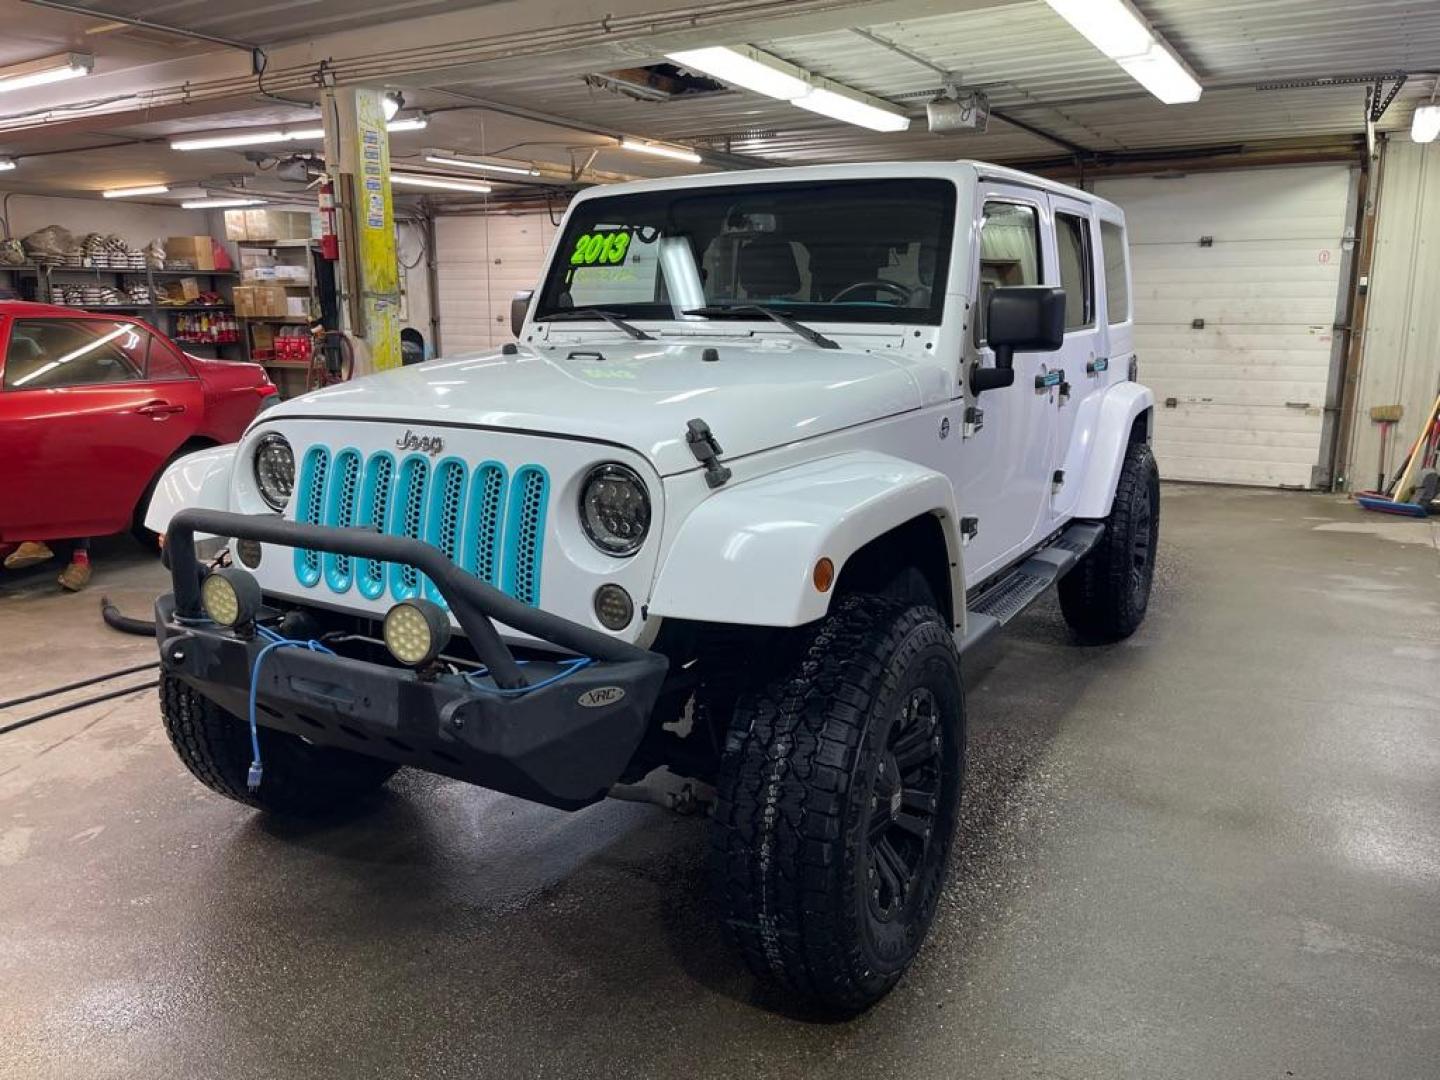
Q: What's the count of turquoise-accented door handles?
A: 2